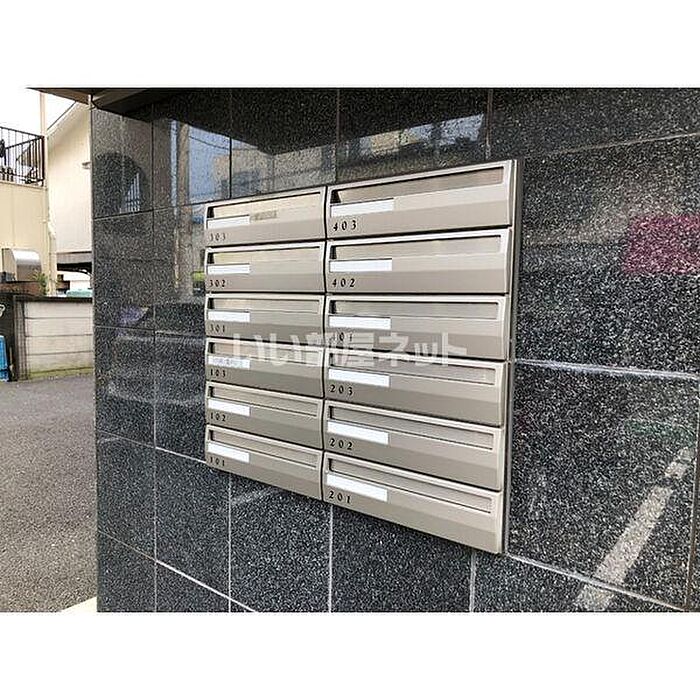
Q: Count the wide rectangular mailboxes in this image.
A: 12